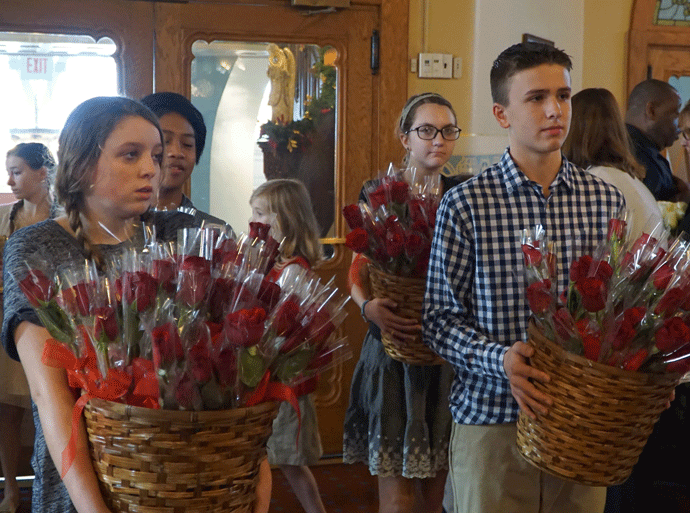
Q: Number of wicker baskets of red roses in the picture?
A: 3